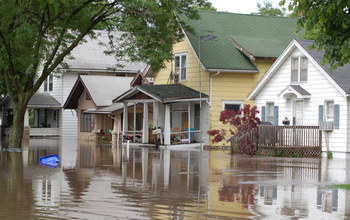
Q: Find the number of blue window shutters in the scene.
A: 4